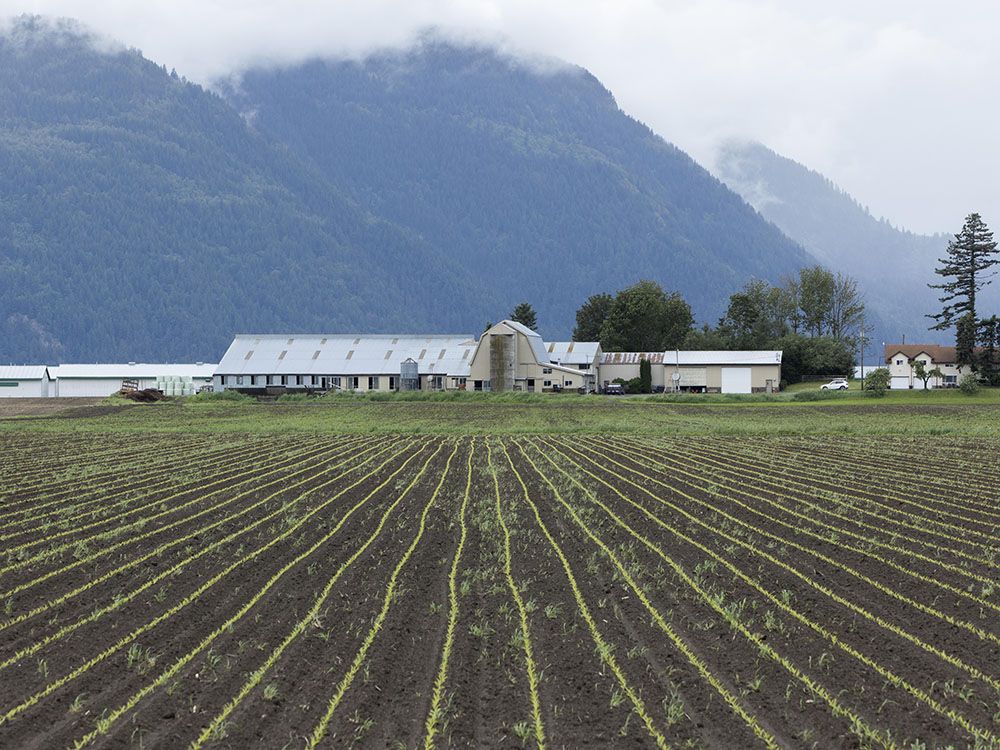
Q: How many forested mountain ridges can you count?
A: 3